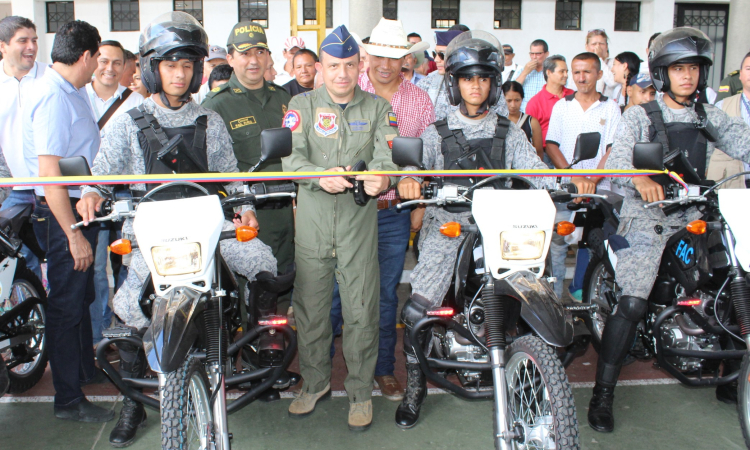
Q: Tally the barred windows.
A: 10